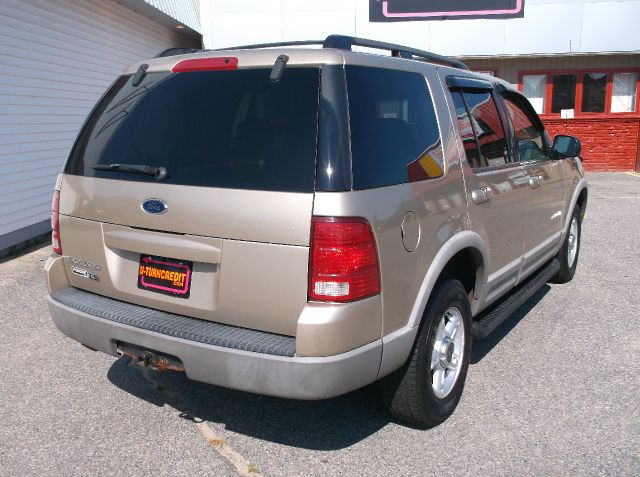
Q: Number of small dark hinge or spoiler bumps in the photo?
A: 2